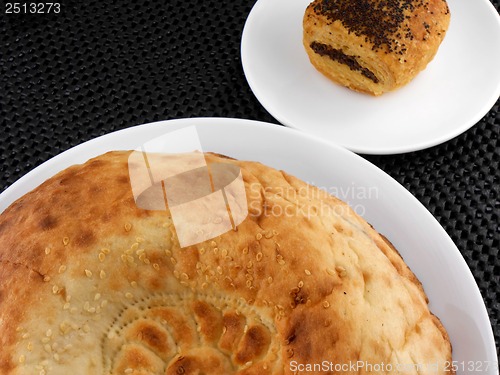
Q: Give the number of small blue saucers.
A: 0